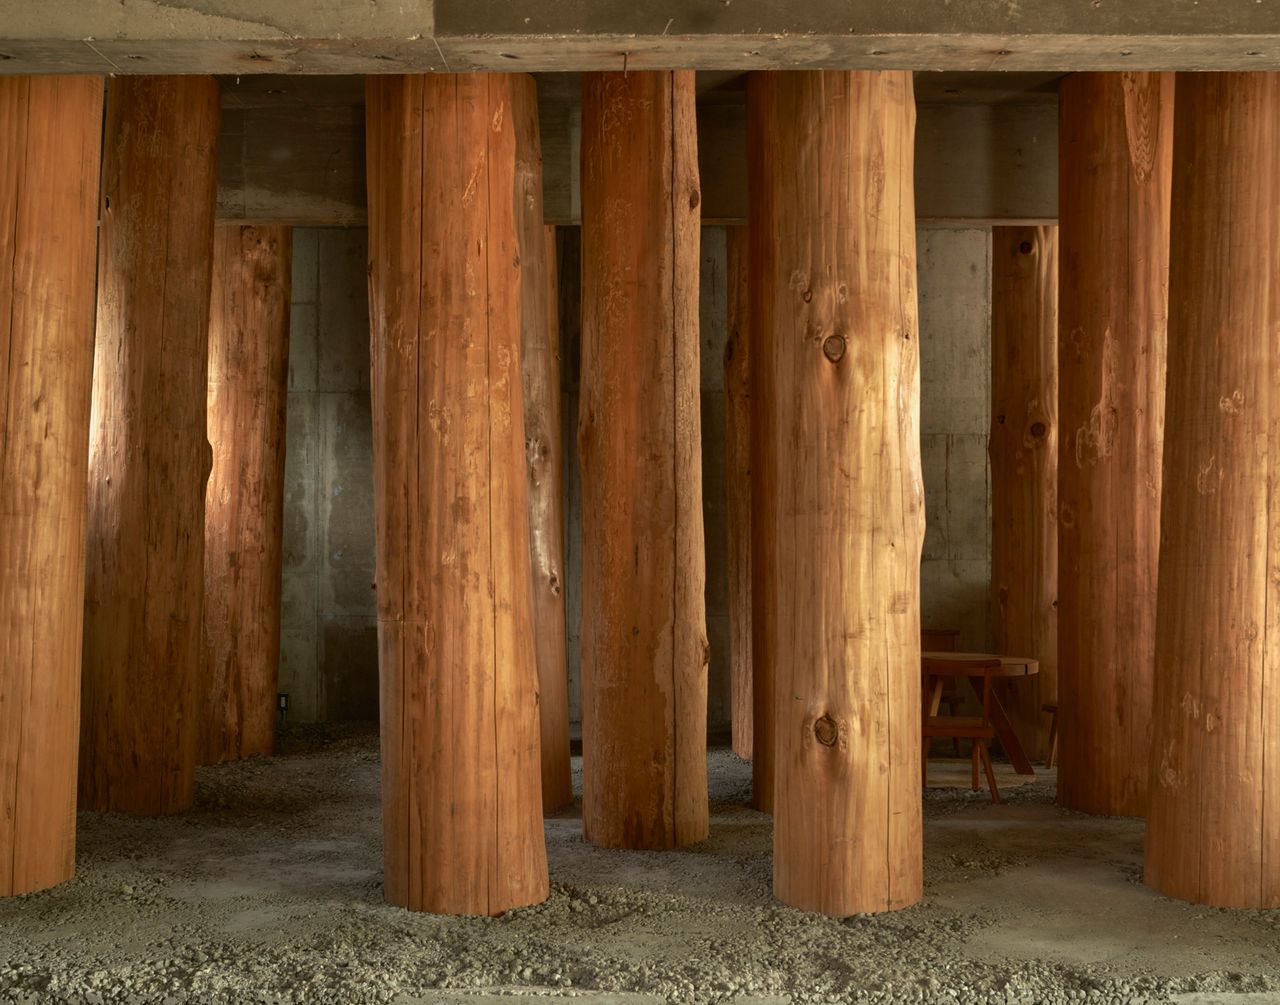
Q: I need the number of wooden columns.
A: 13